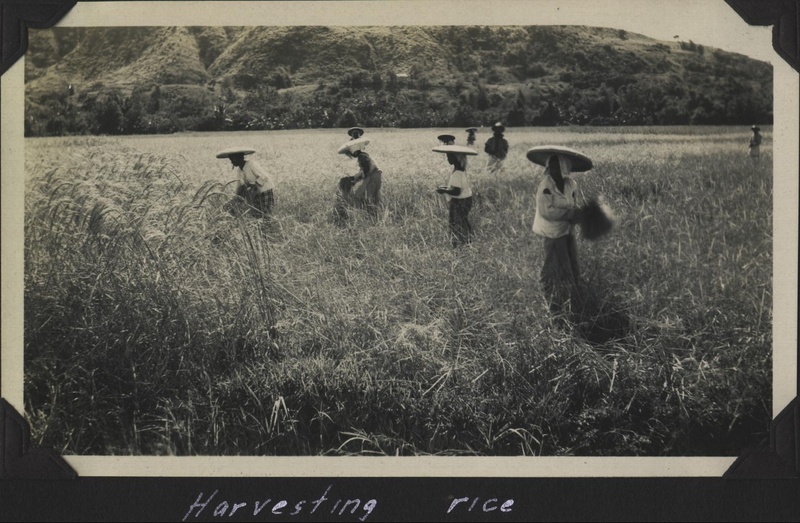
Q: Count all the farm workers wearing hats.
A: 9